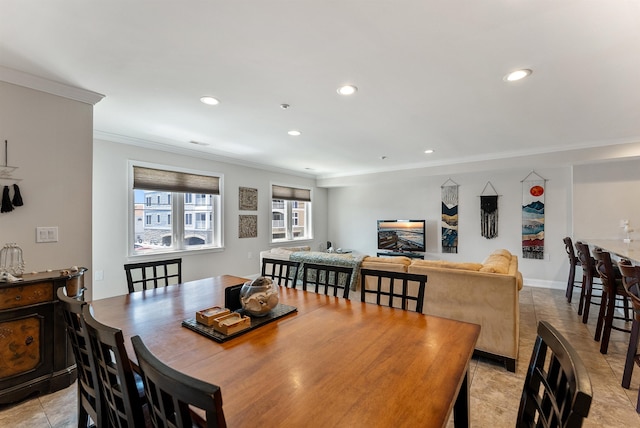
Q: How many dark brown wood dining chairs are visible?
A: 8